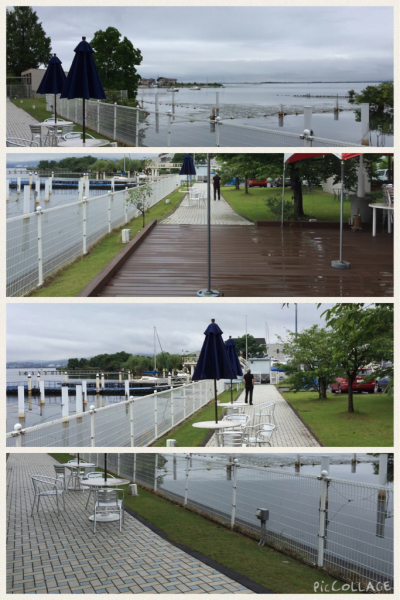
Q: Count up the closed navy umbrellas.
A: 5